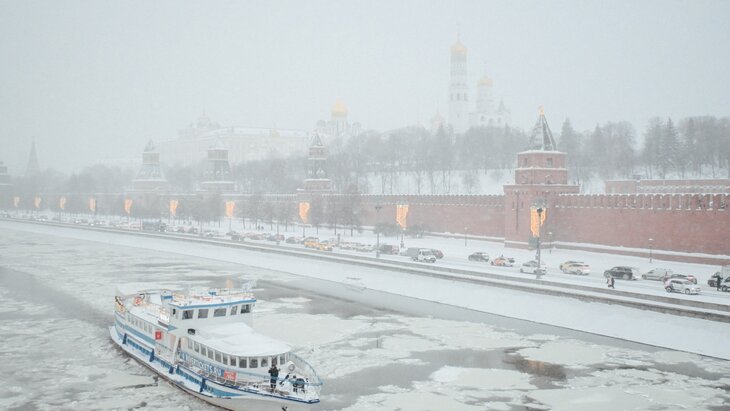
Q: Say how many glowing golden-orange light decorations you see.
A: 10